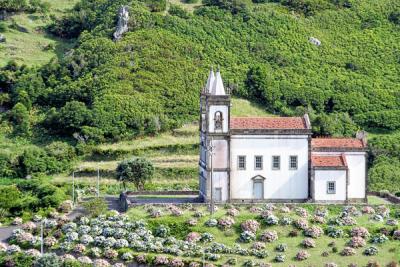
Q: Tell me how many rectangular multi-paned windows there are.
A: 5